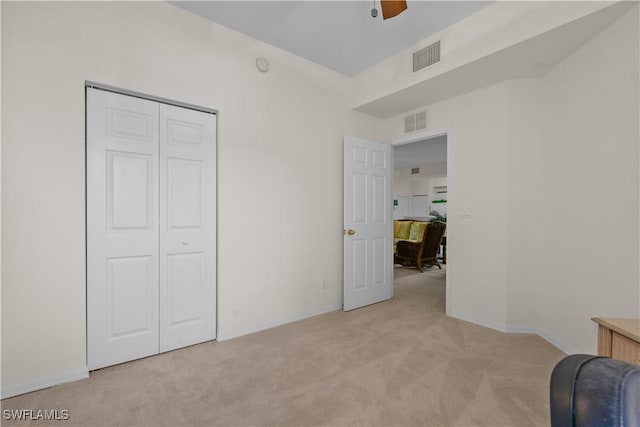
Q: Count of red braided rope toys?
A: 0